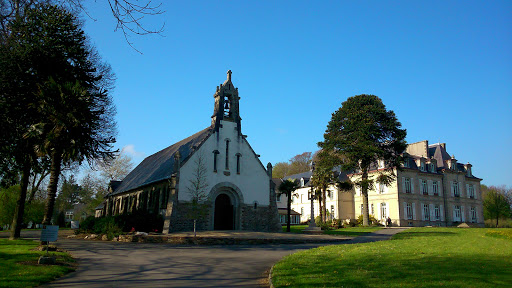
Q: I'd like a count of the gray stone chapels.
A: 1